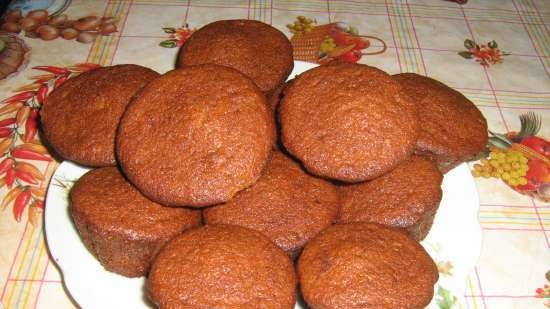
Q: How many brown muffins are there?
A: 10